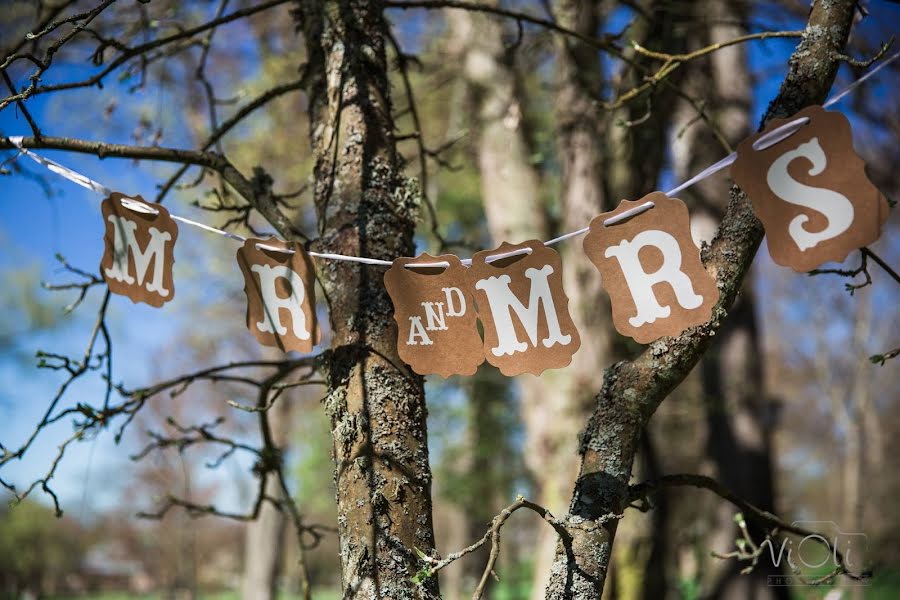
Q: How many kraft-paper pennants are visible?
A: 6